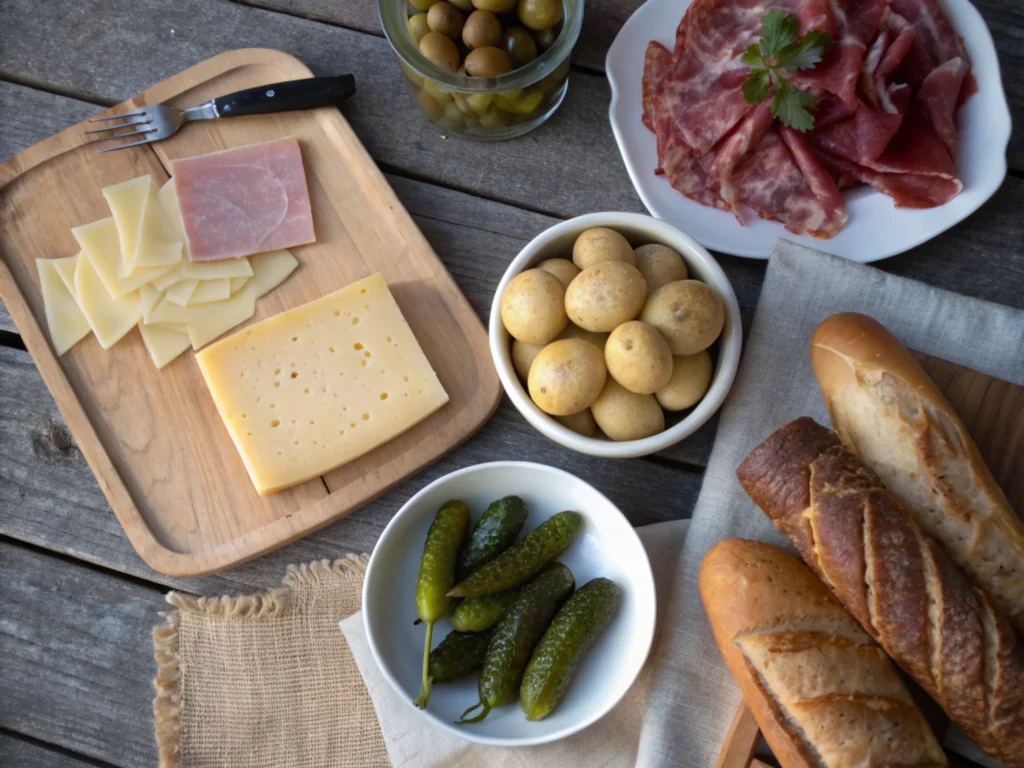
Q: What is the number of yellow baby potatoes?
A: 13